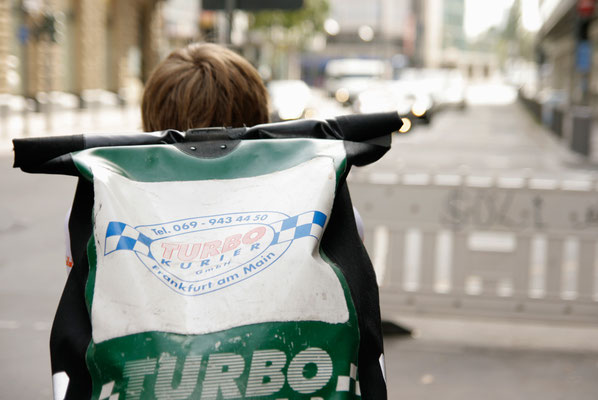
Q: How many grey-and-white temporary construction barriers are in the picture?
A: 1